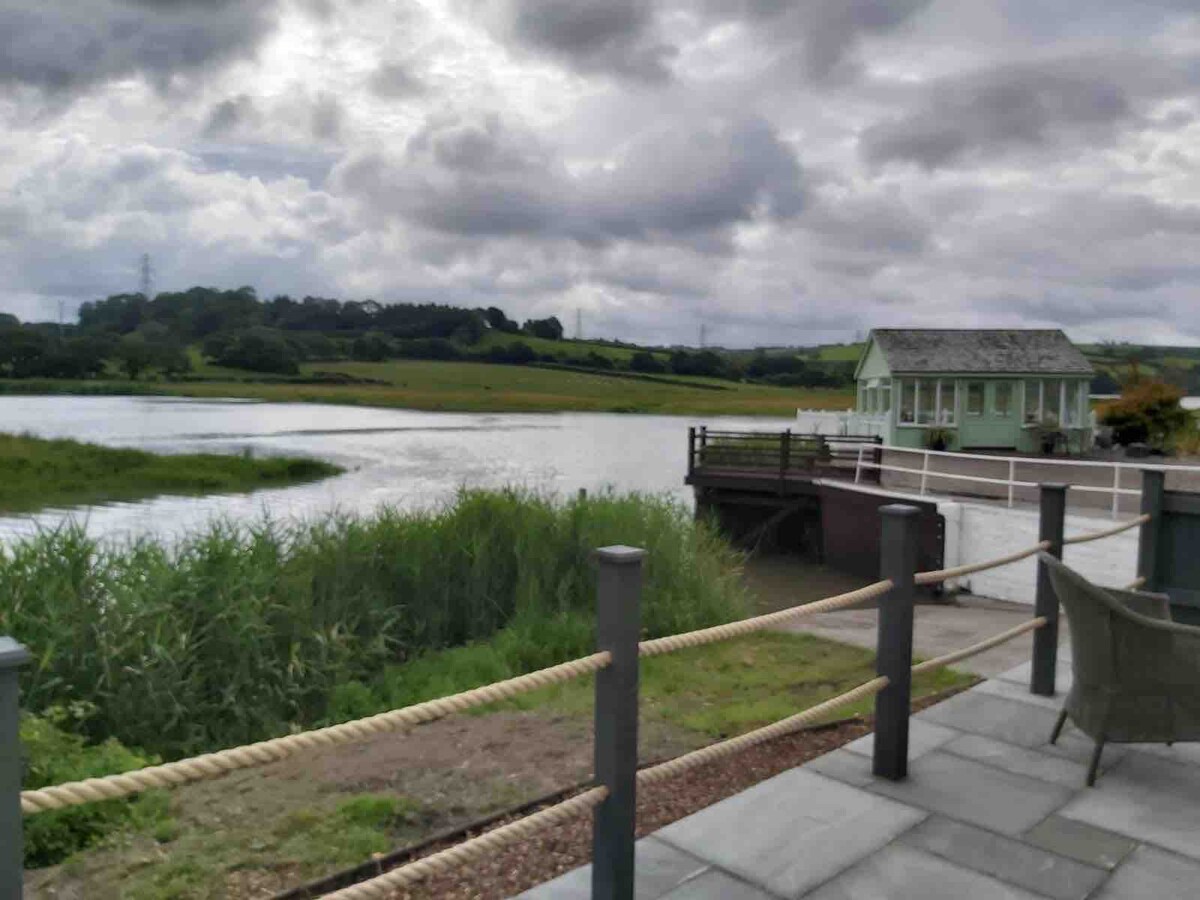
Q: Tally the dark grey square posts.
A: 5